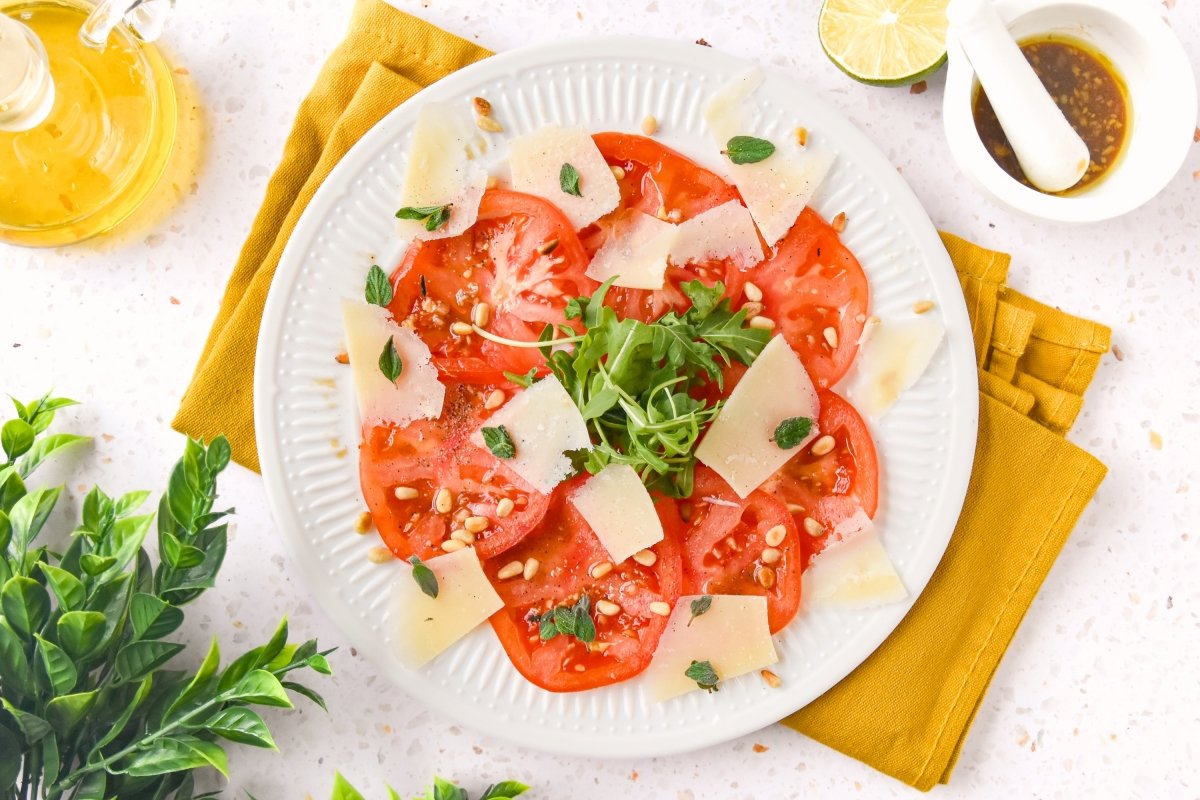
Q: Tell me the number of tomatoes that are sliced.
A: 7